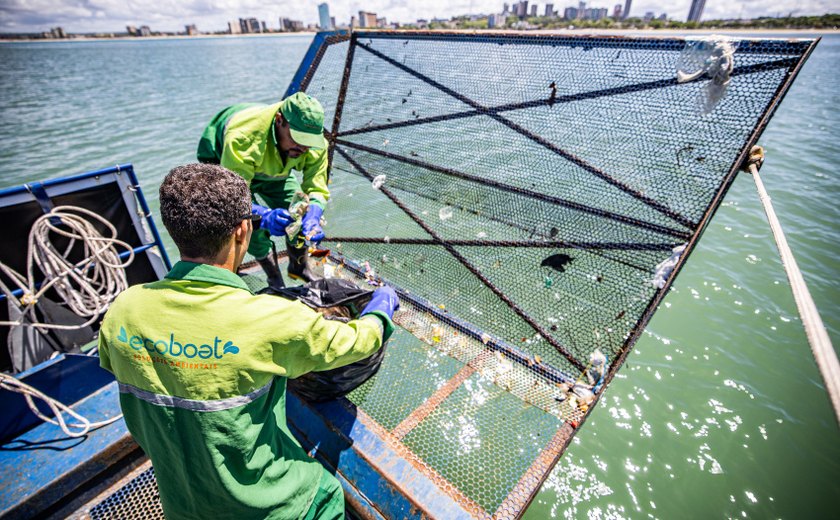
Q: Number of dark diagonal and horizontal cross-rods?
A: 5